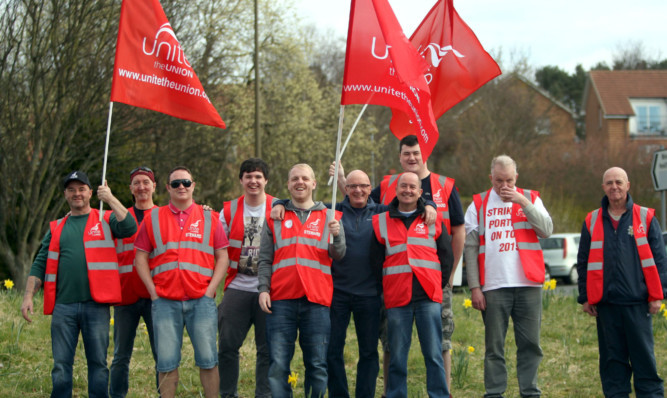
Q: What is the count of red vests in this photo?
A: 9